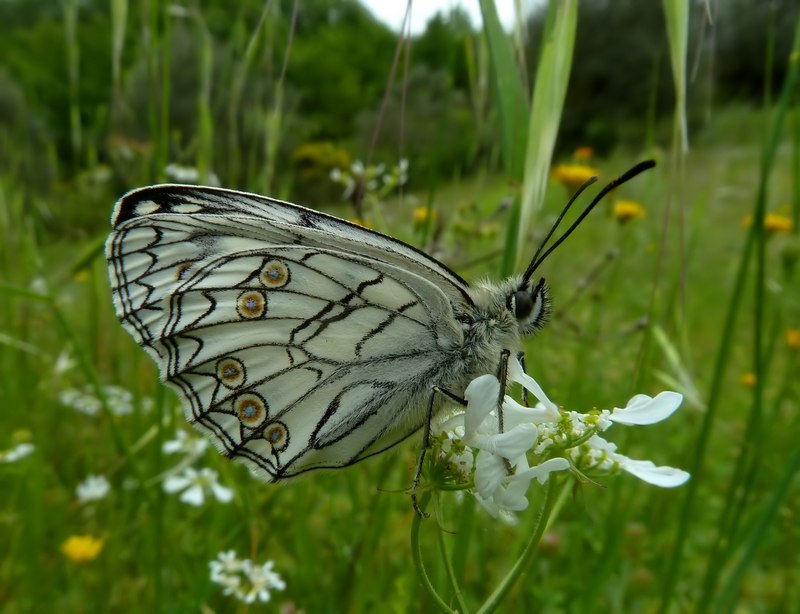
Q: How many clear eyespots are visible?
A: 5